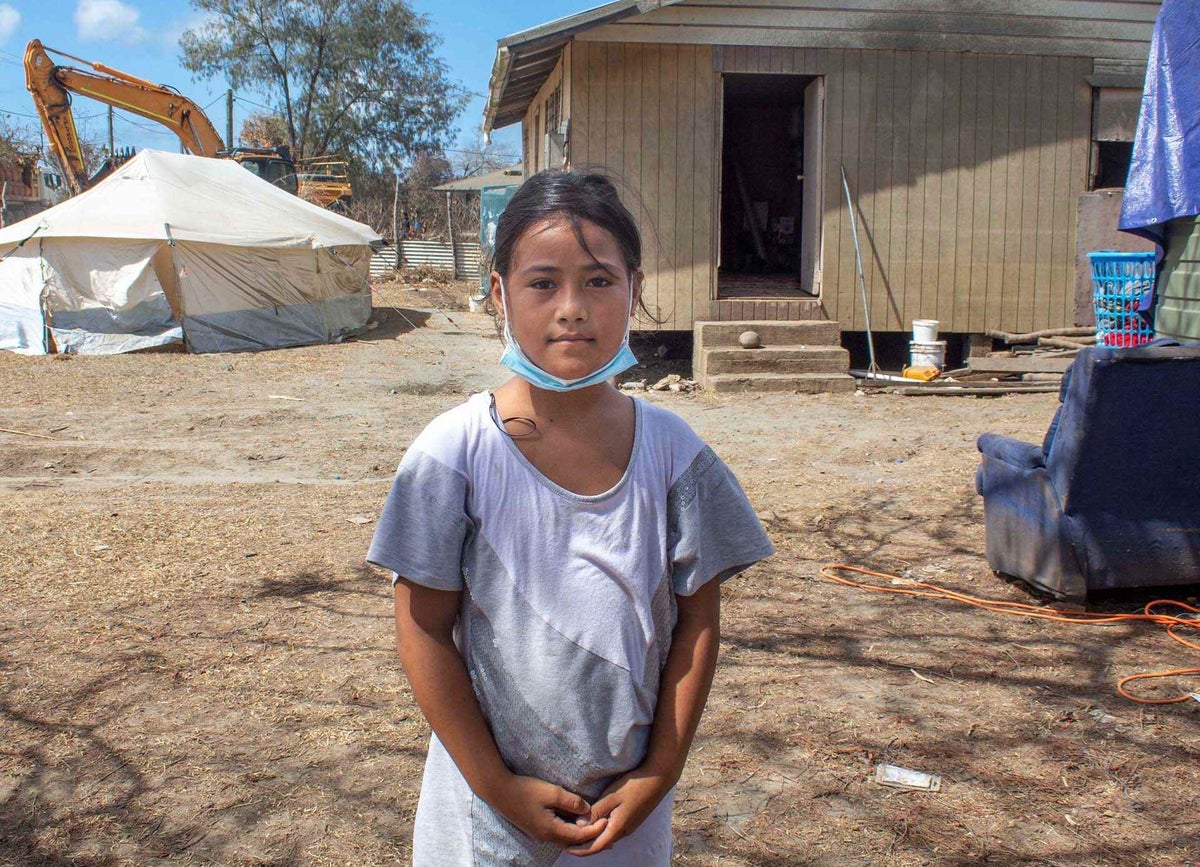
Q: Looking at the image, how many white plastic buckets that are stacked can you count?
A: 2